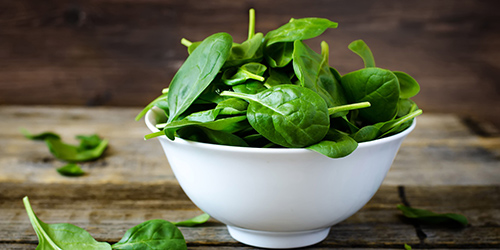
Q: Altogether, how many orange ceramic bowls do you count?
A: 0